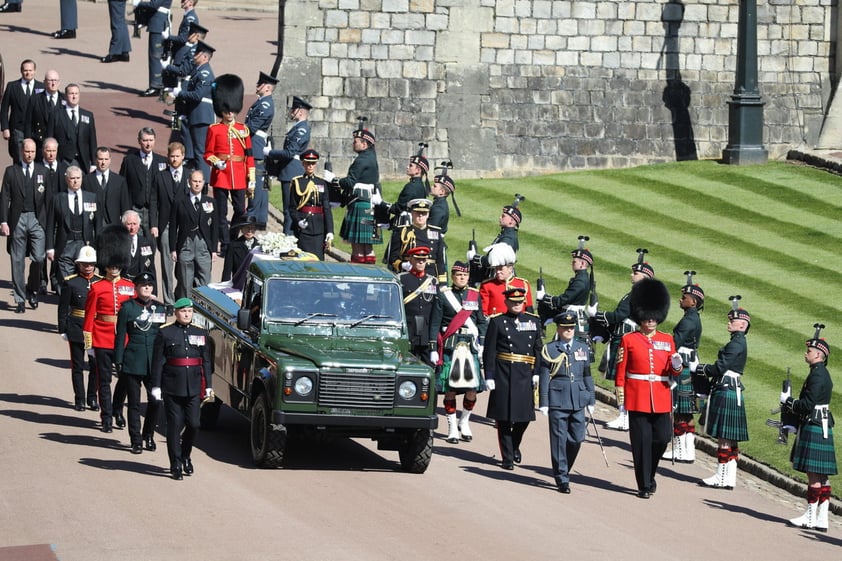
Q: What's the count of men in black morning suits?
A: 11